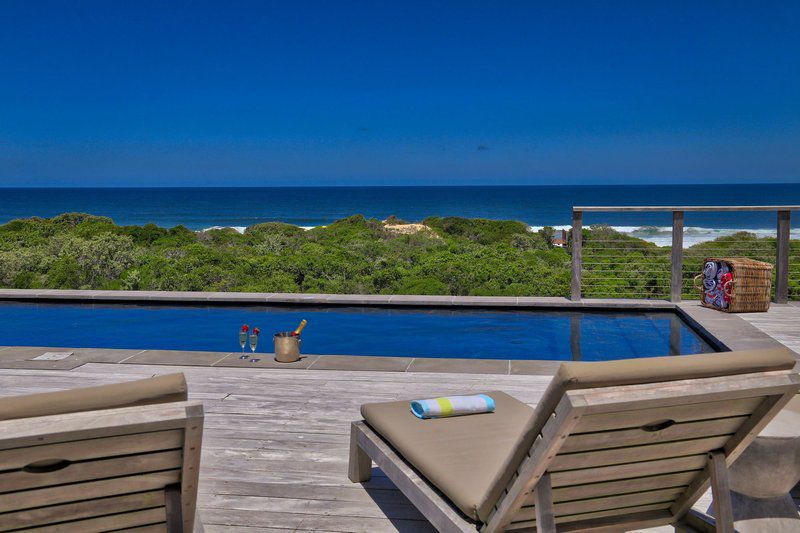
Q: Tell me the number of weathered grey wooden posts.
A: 3